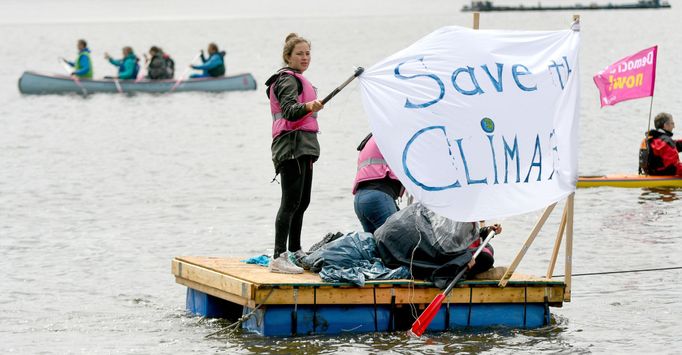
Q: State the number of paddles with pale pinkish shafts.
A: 4